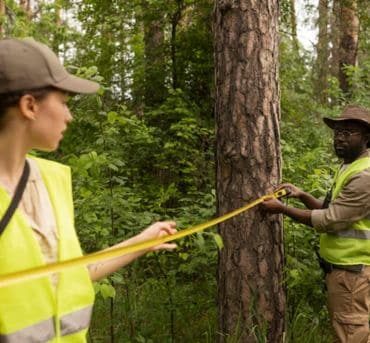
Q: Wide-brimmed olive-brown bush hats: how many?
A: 1